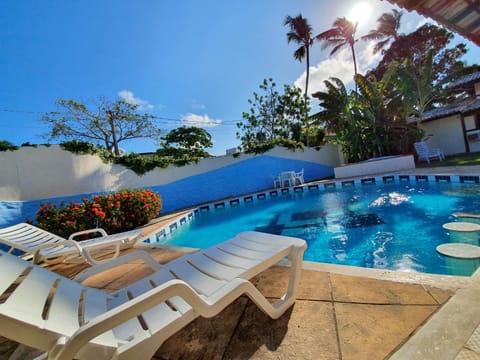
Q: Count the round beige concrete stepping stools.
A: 3